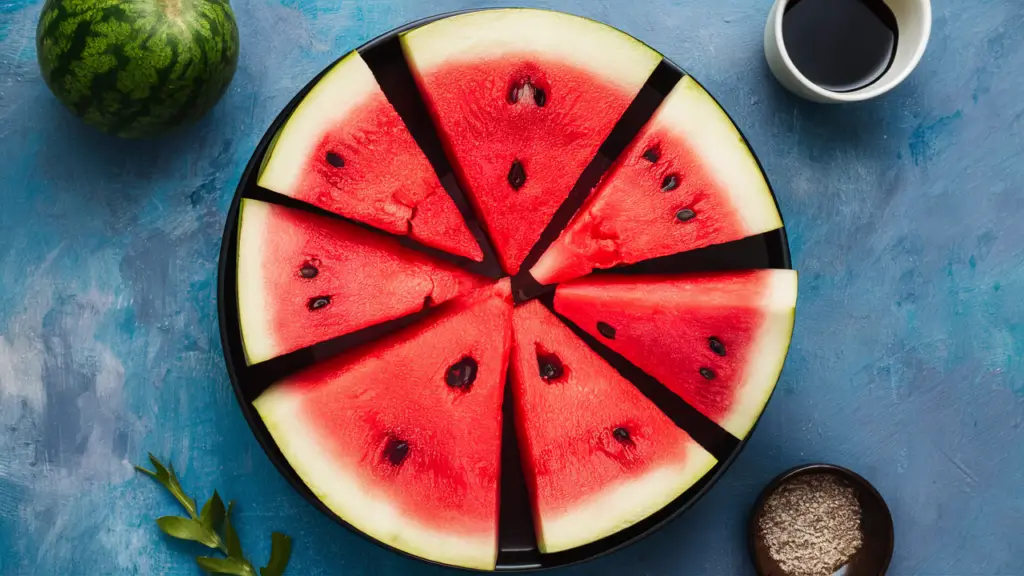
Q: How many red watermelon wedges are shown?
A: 7